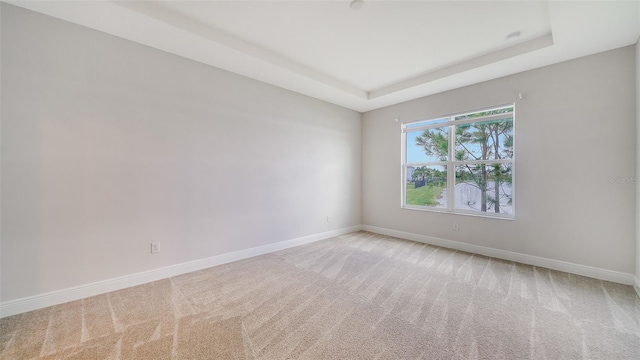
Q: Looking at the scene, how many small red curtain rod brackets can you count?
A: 0